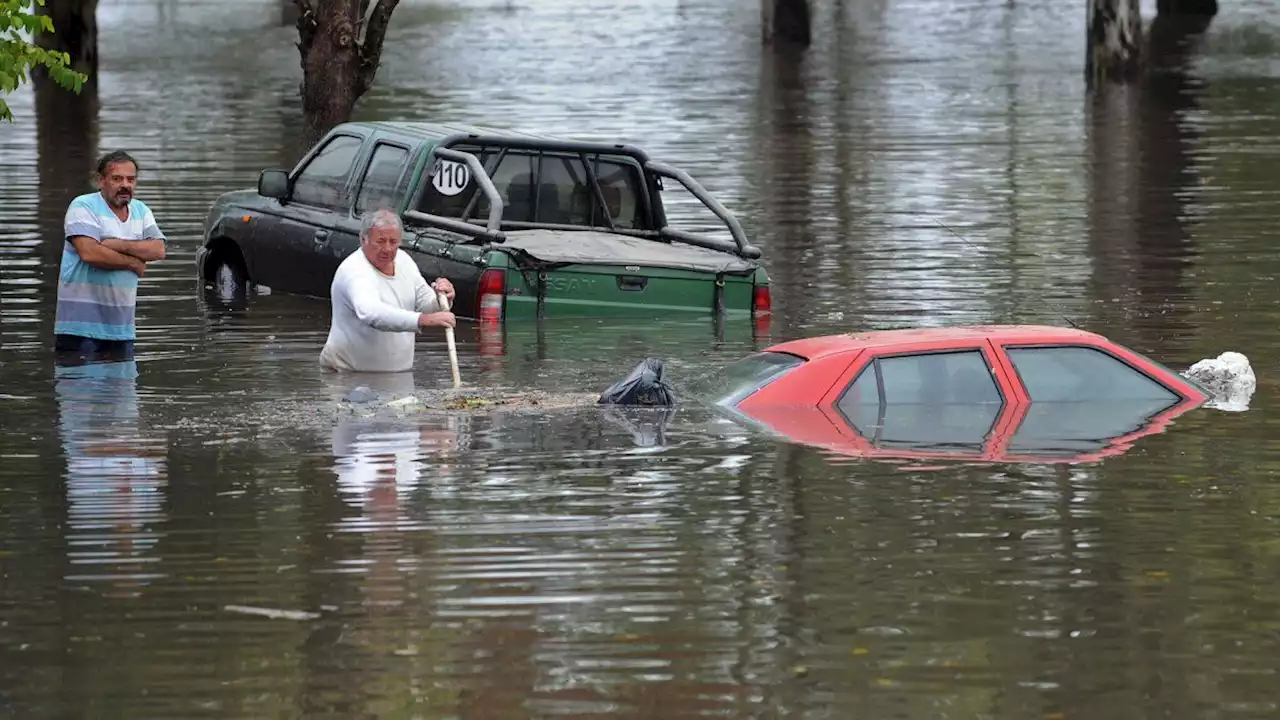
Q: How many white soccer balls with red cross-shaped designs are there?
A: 0